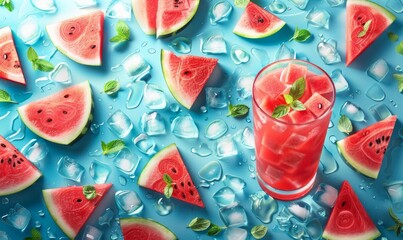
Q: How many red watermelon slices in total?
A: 13